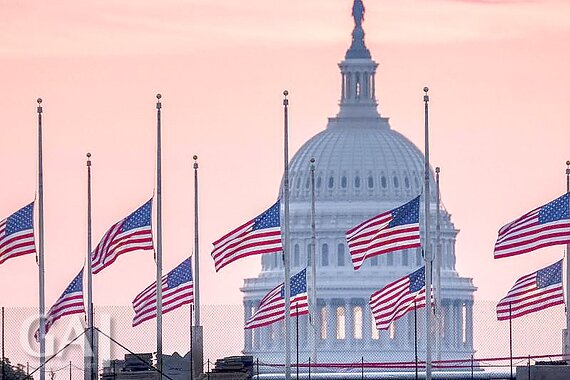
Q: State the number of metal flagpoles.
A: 9